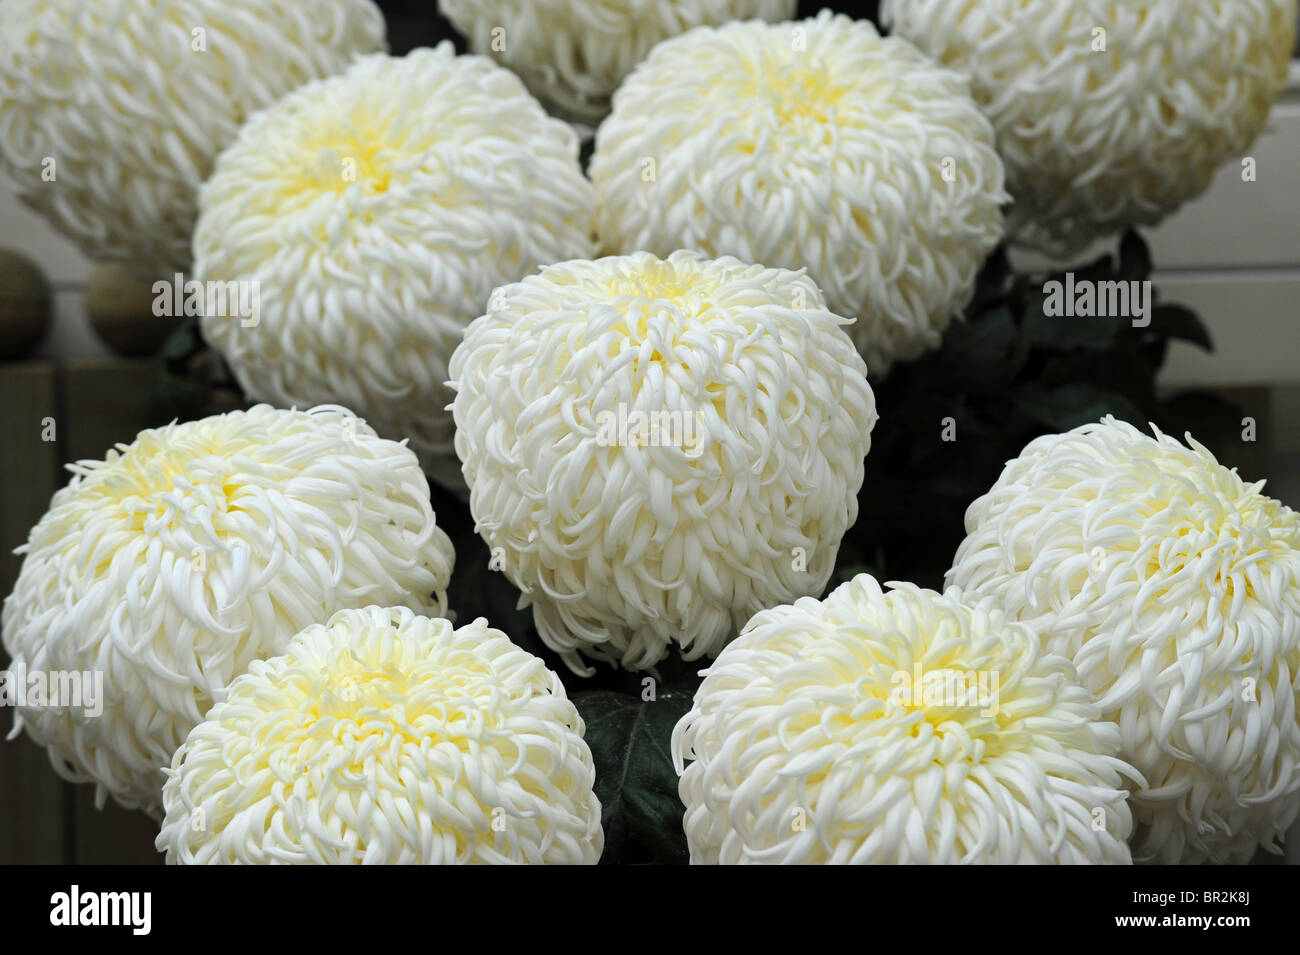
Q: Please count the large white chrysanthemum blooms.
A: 10